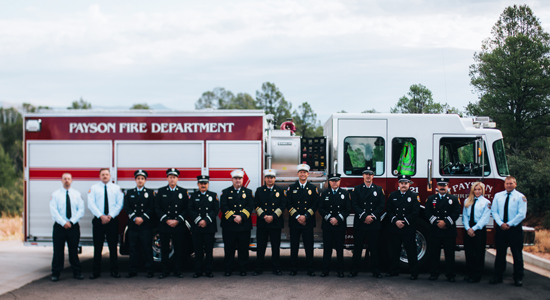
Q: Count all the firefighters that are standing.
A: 14